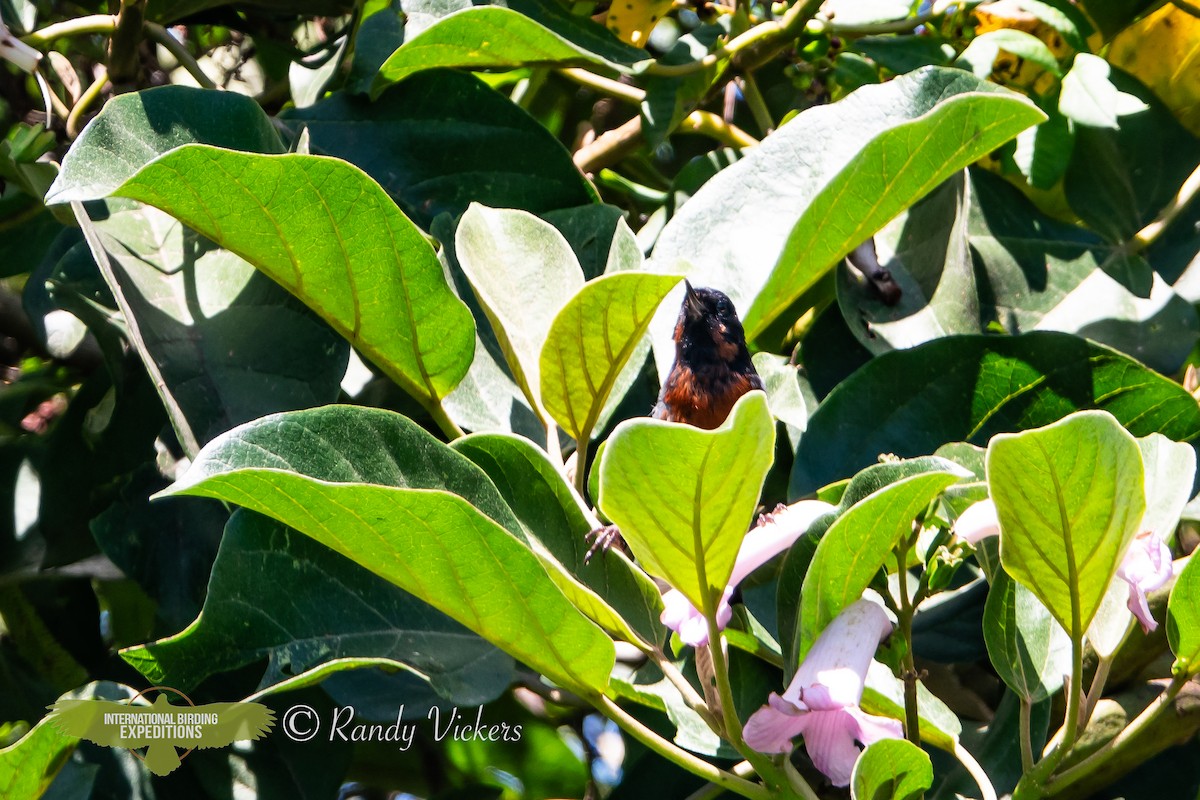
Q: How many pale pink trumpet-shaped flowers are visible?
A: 3